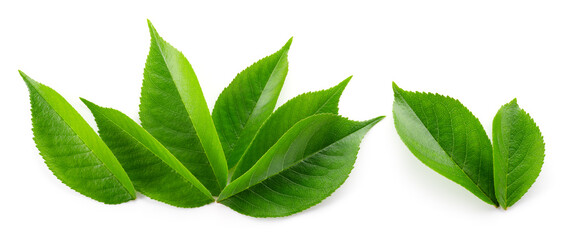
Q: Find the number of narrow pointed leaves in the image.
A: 8